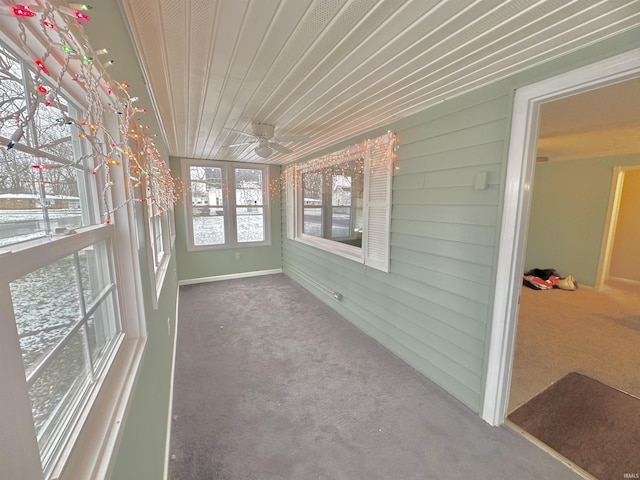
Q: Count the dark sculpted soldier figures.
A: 0